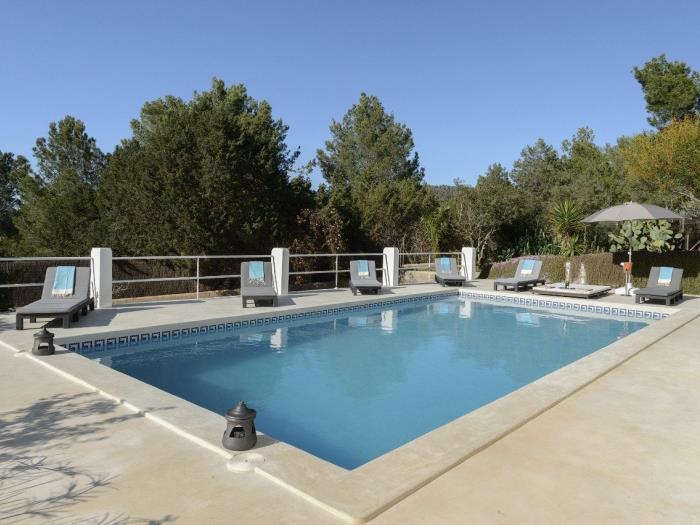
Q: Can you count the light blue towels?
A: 6